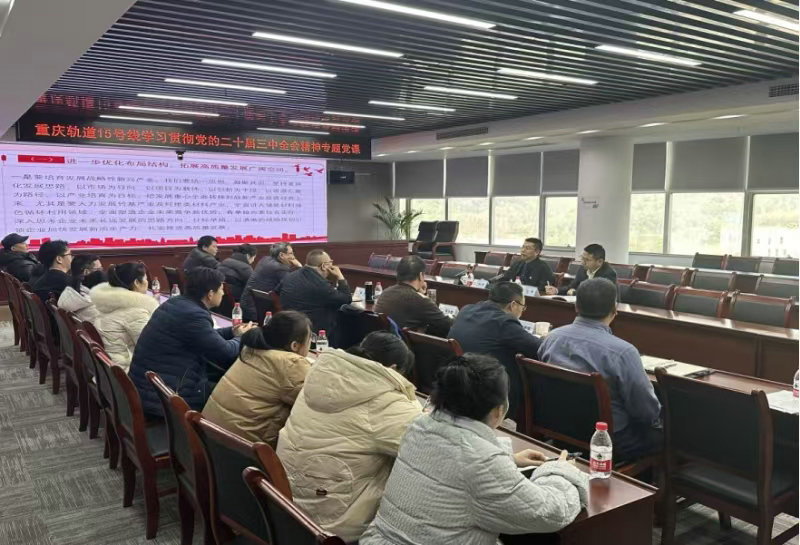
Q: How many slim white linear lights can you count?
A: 15